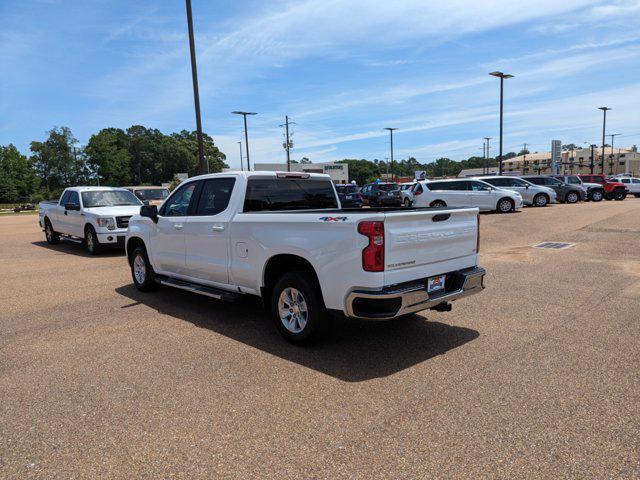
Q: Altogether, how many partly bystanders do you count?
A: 0